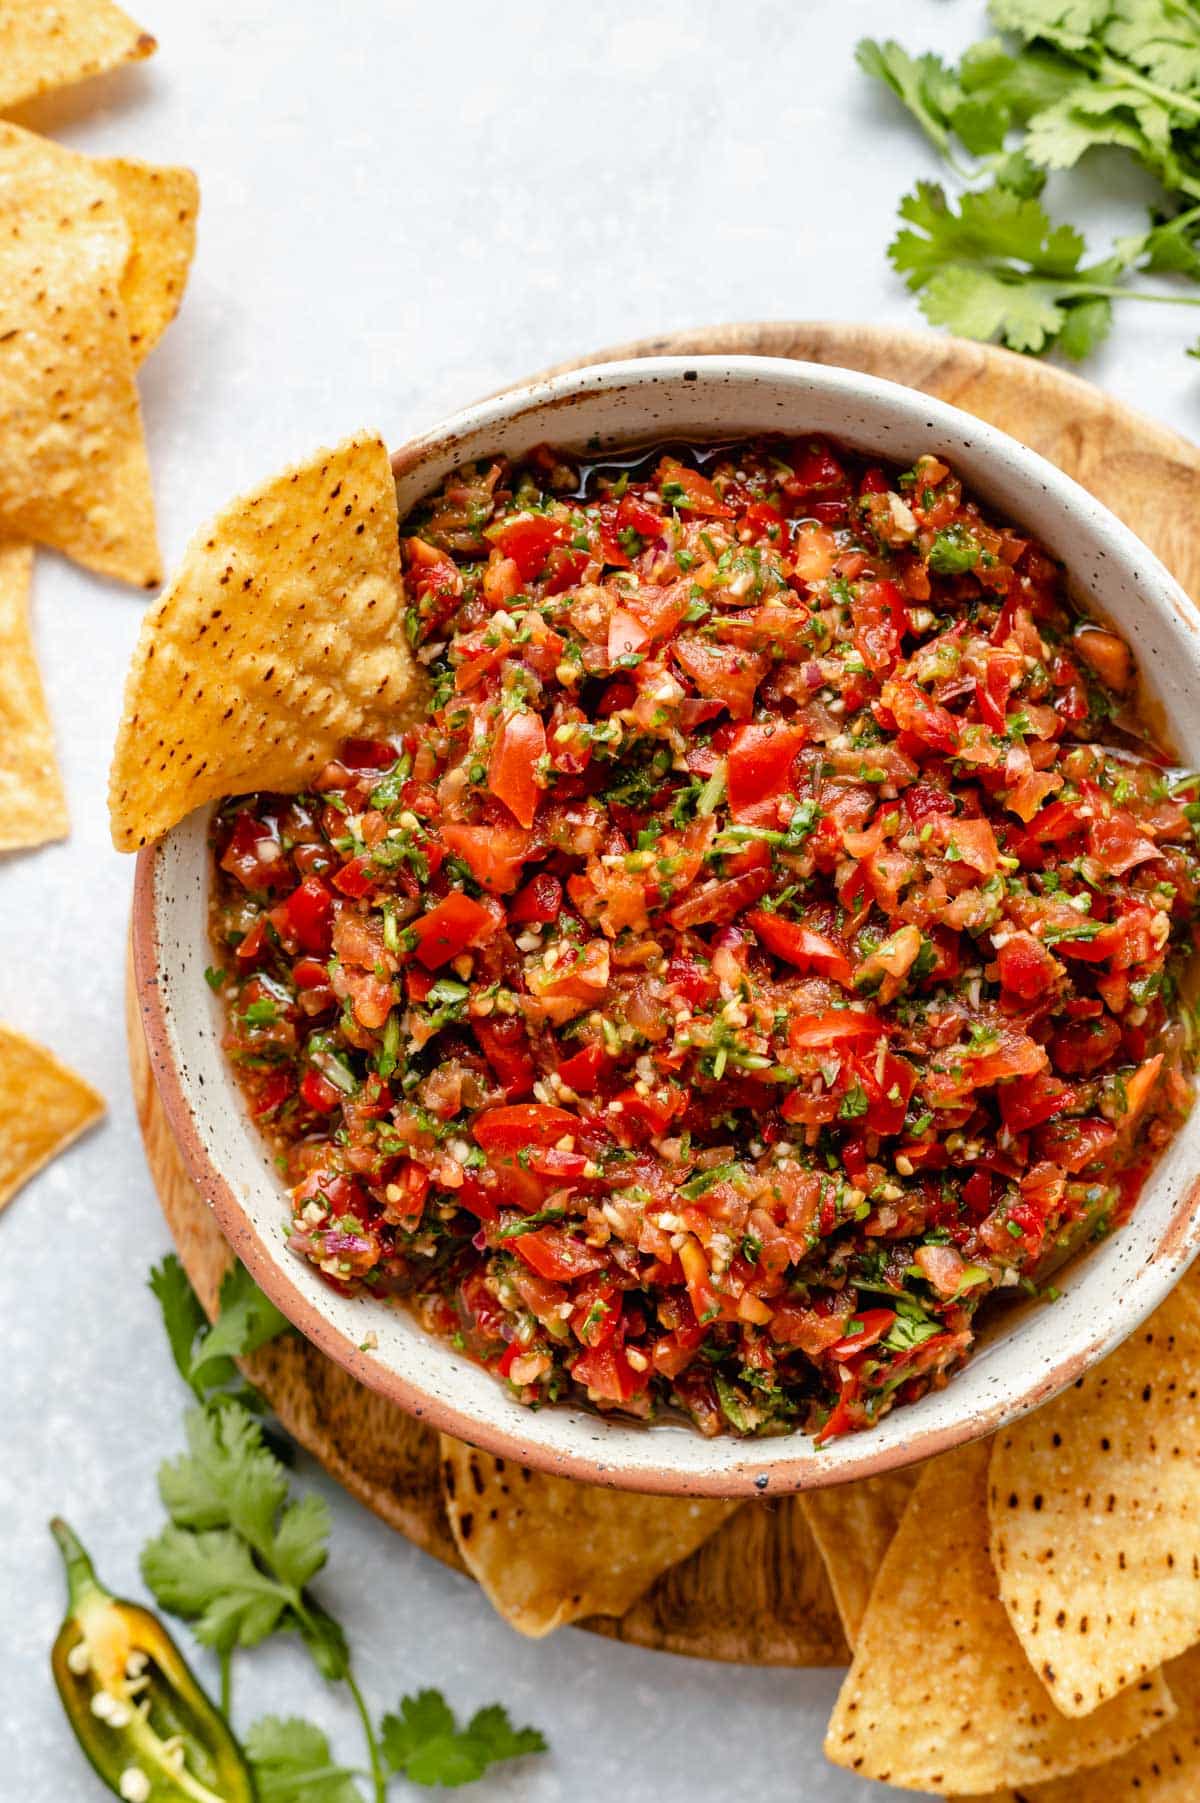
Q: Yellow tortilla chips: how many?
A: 11